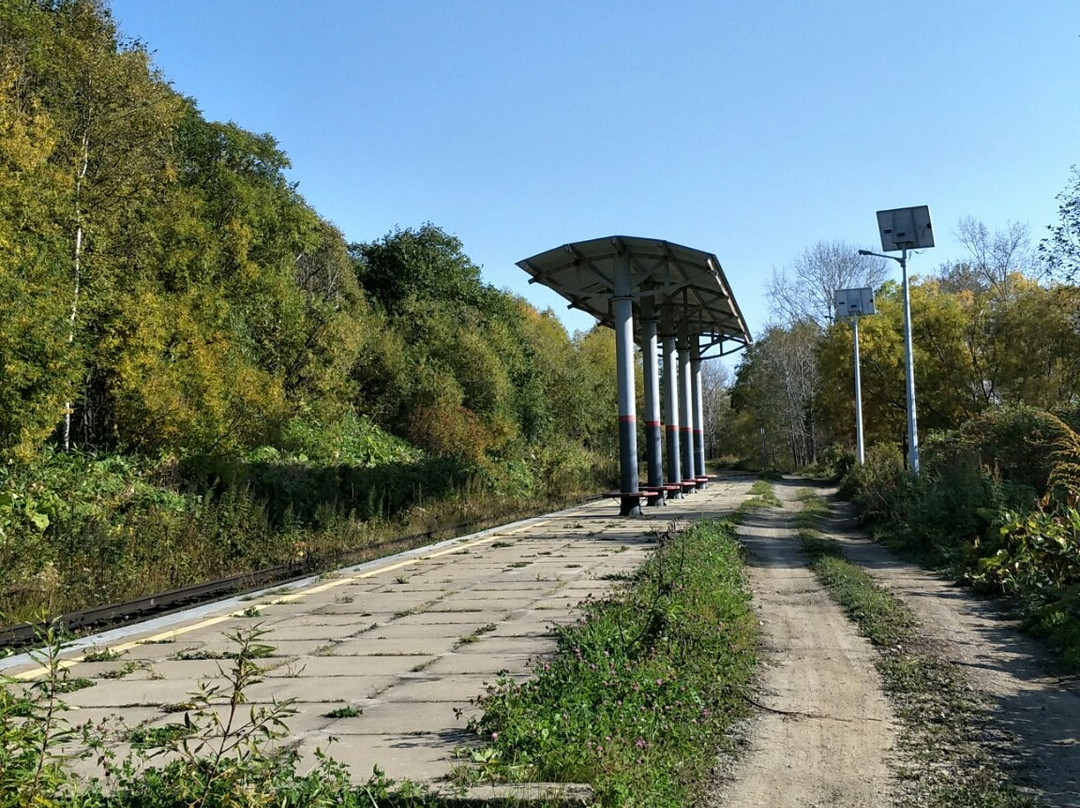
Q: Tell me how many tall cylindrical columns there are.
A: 5